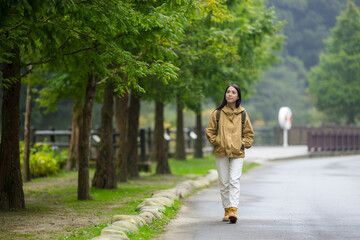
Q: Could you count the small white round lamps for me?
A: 3